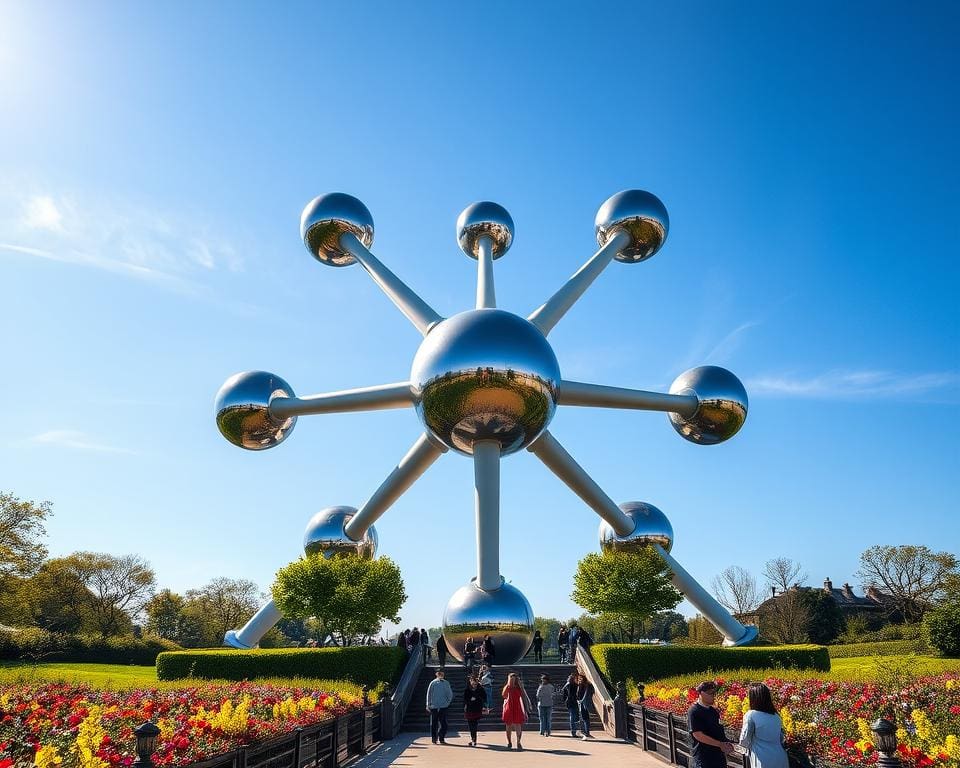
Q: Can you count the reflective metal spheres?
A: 9